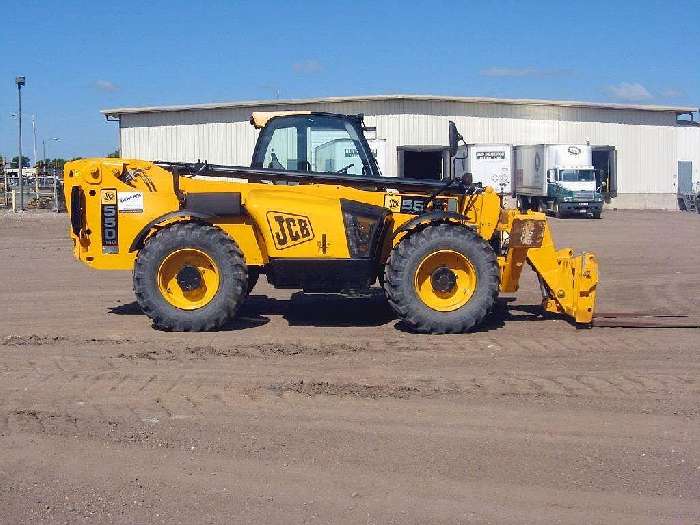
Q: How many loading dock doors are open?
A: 2